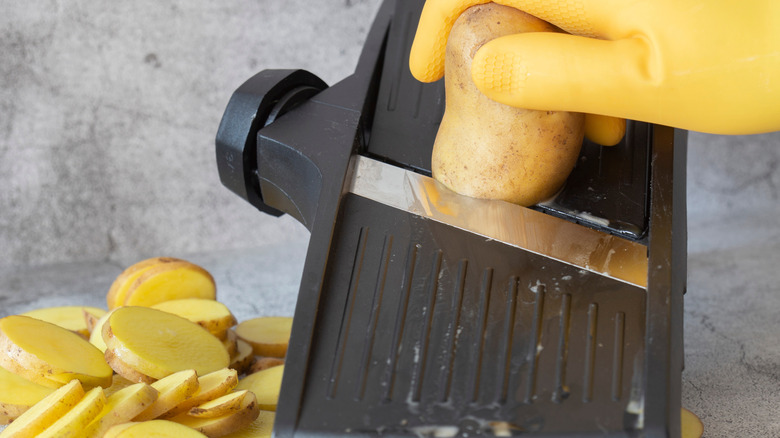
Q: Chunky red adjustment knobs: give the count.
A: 0